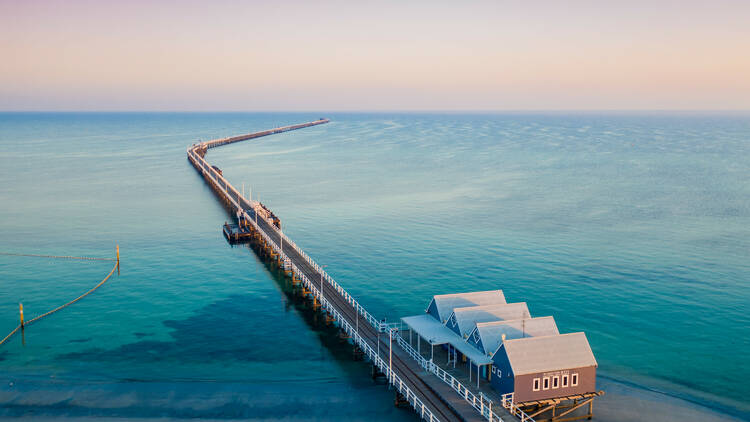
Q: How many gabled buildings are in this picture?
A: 4